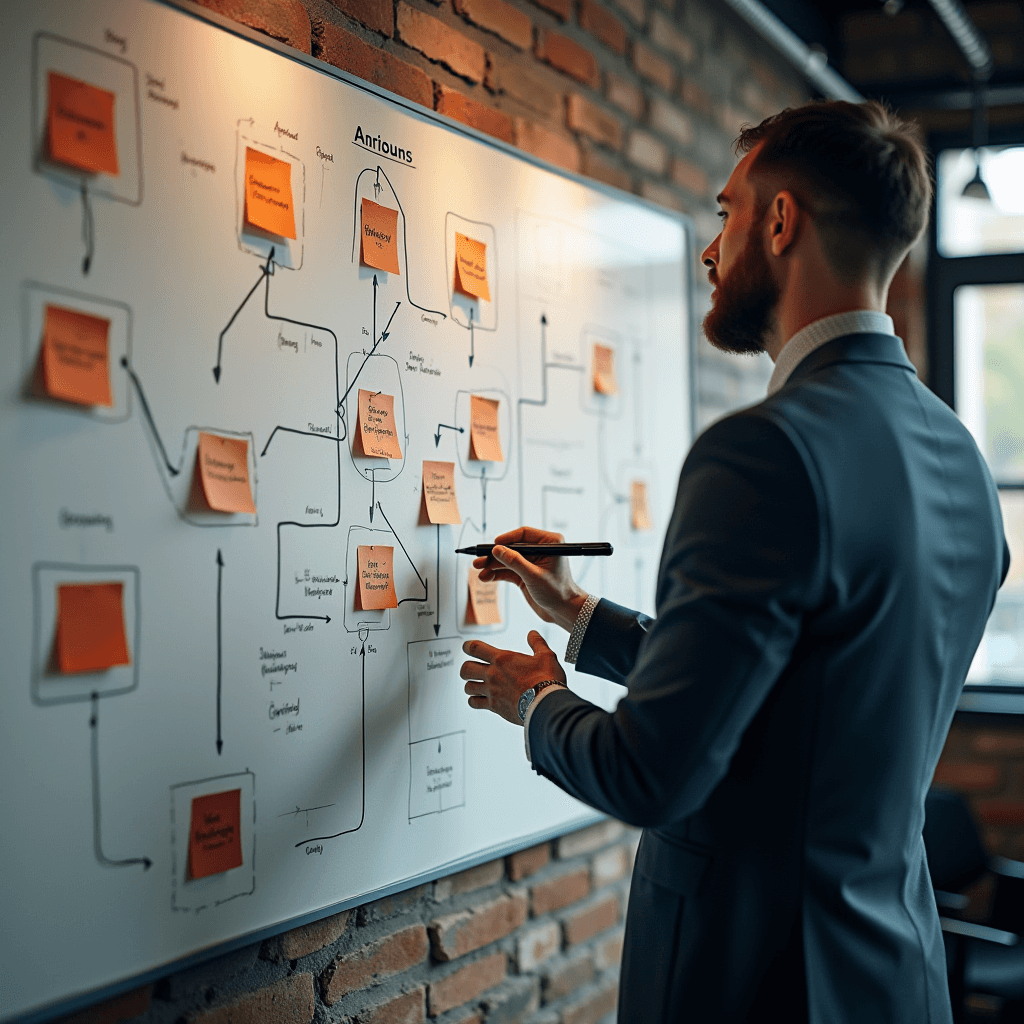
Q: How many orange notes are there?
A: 15